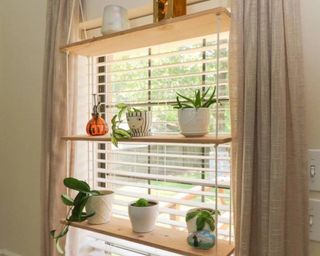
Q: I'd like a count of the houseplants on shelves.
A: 5